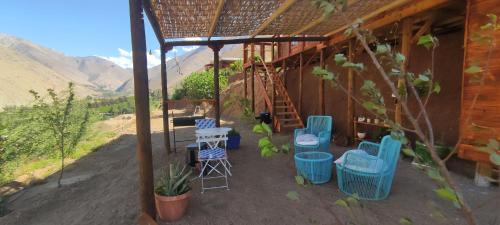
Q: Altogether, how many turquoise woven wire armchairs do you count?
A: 2